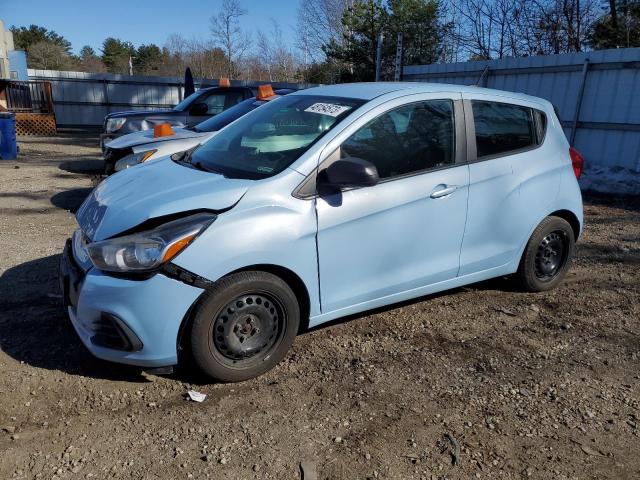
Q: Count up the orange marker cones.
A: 3